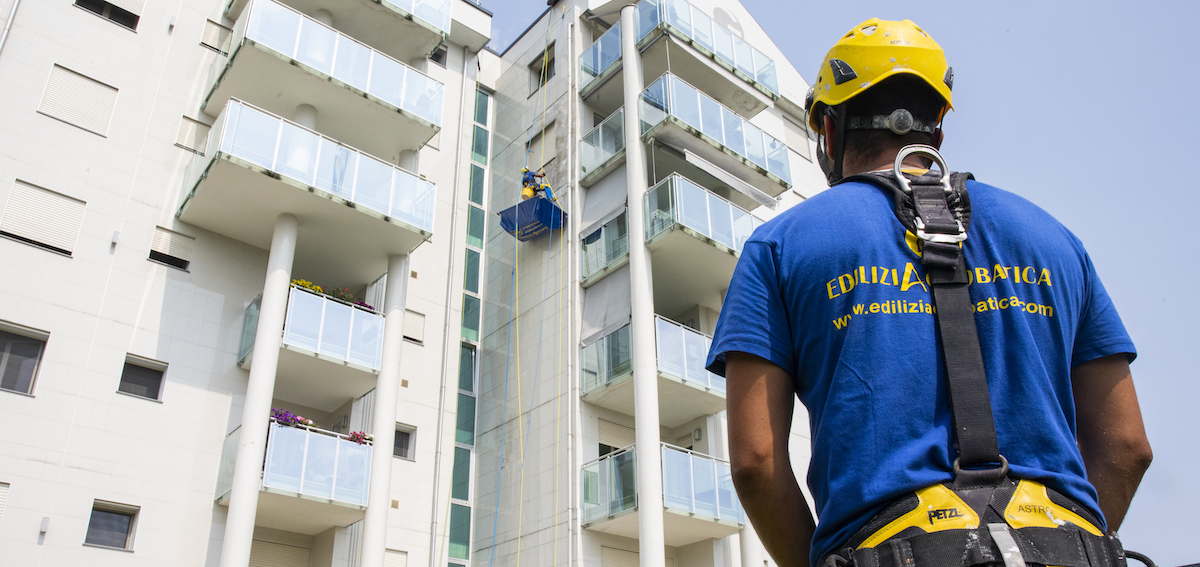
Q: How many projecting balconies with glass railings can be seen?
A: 10